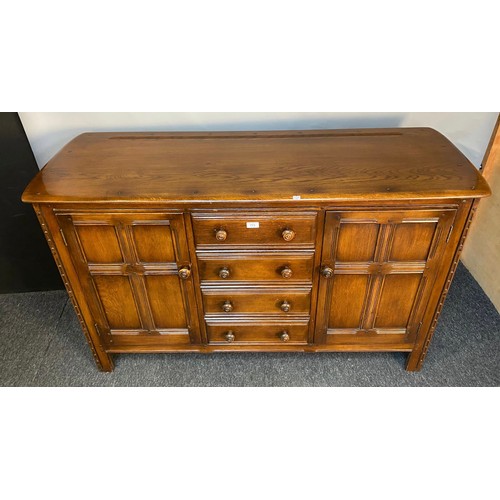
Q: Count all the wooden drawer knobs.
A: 8